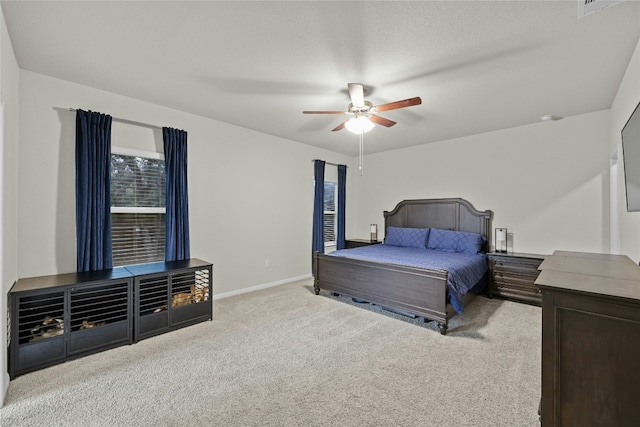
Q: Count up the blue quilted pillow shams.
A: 2